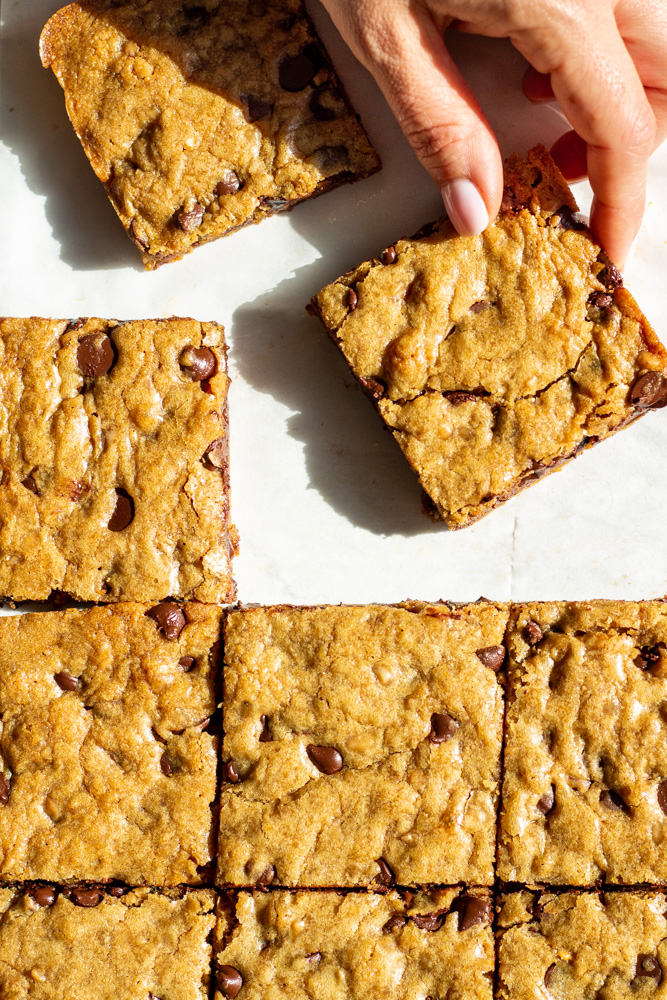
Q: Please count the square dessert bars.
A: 9